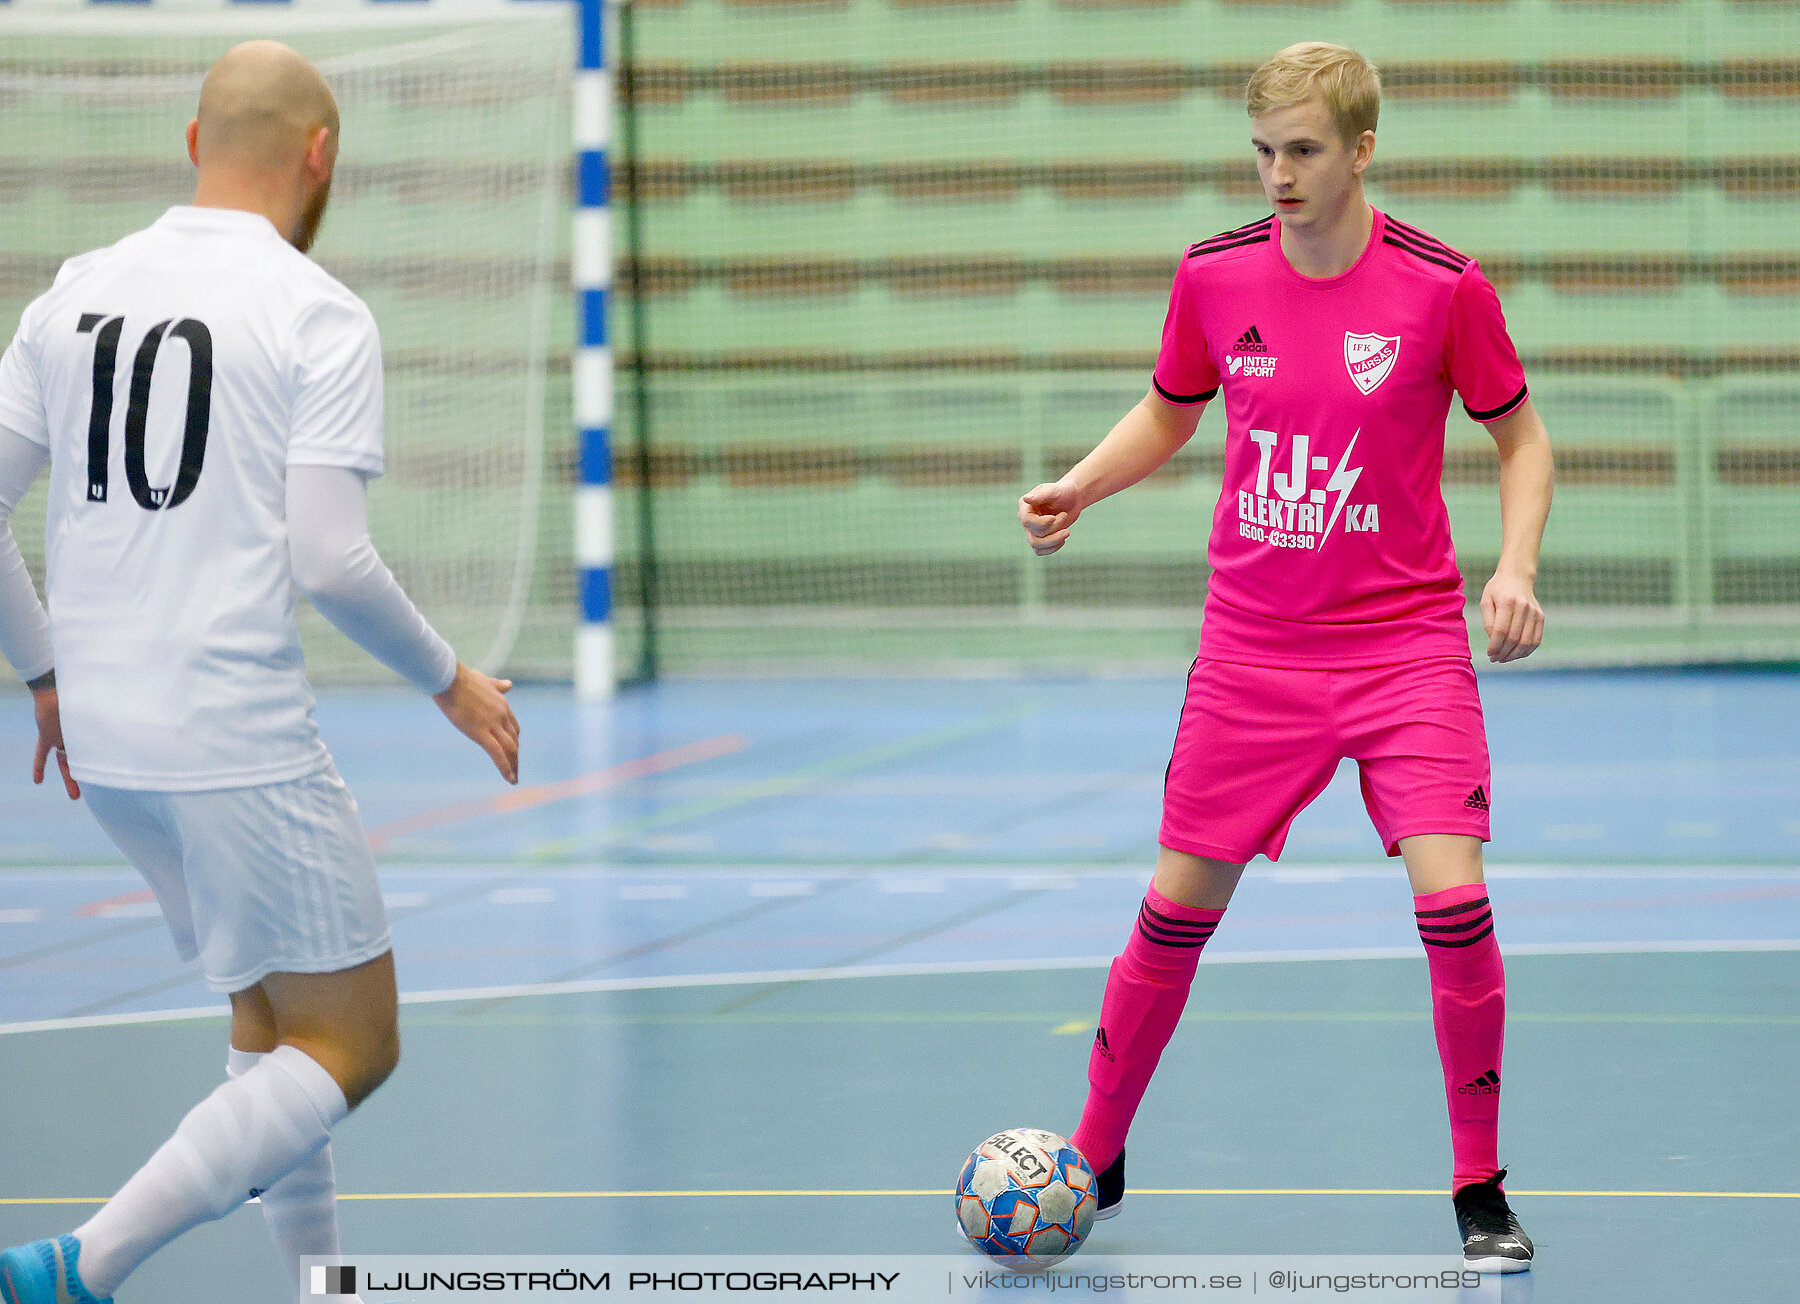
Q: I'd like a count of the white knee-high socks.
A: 2